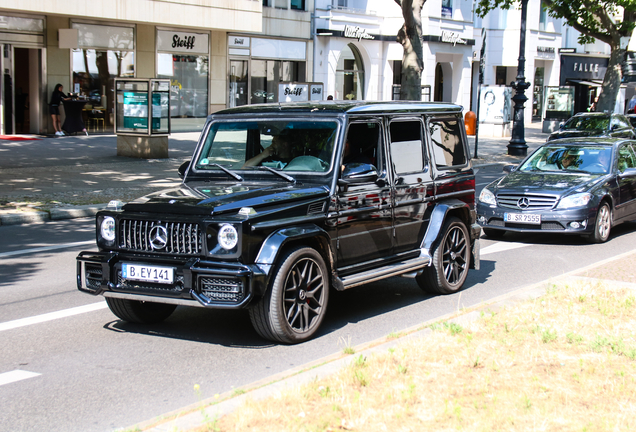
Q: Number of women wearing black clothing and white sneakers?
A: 1